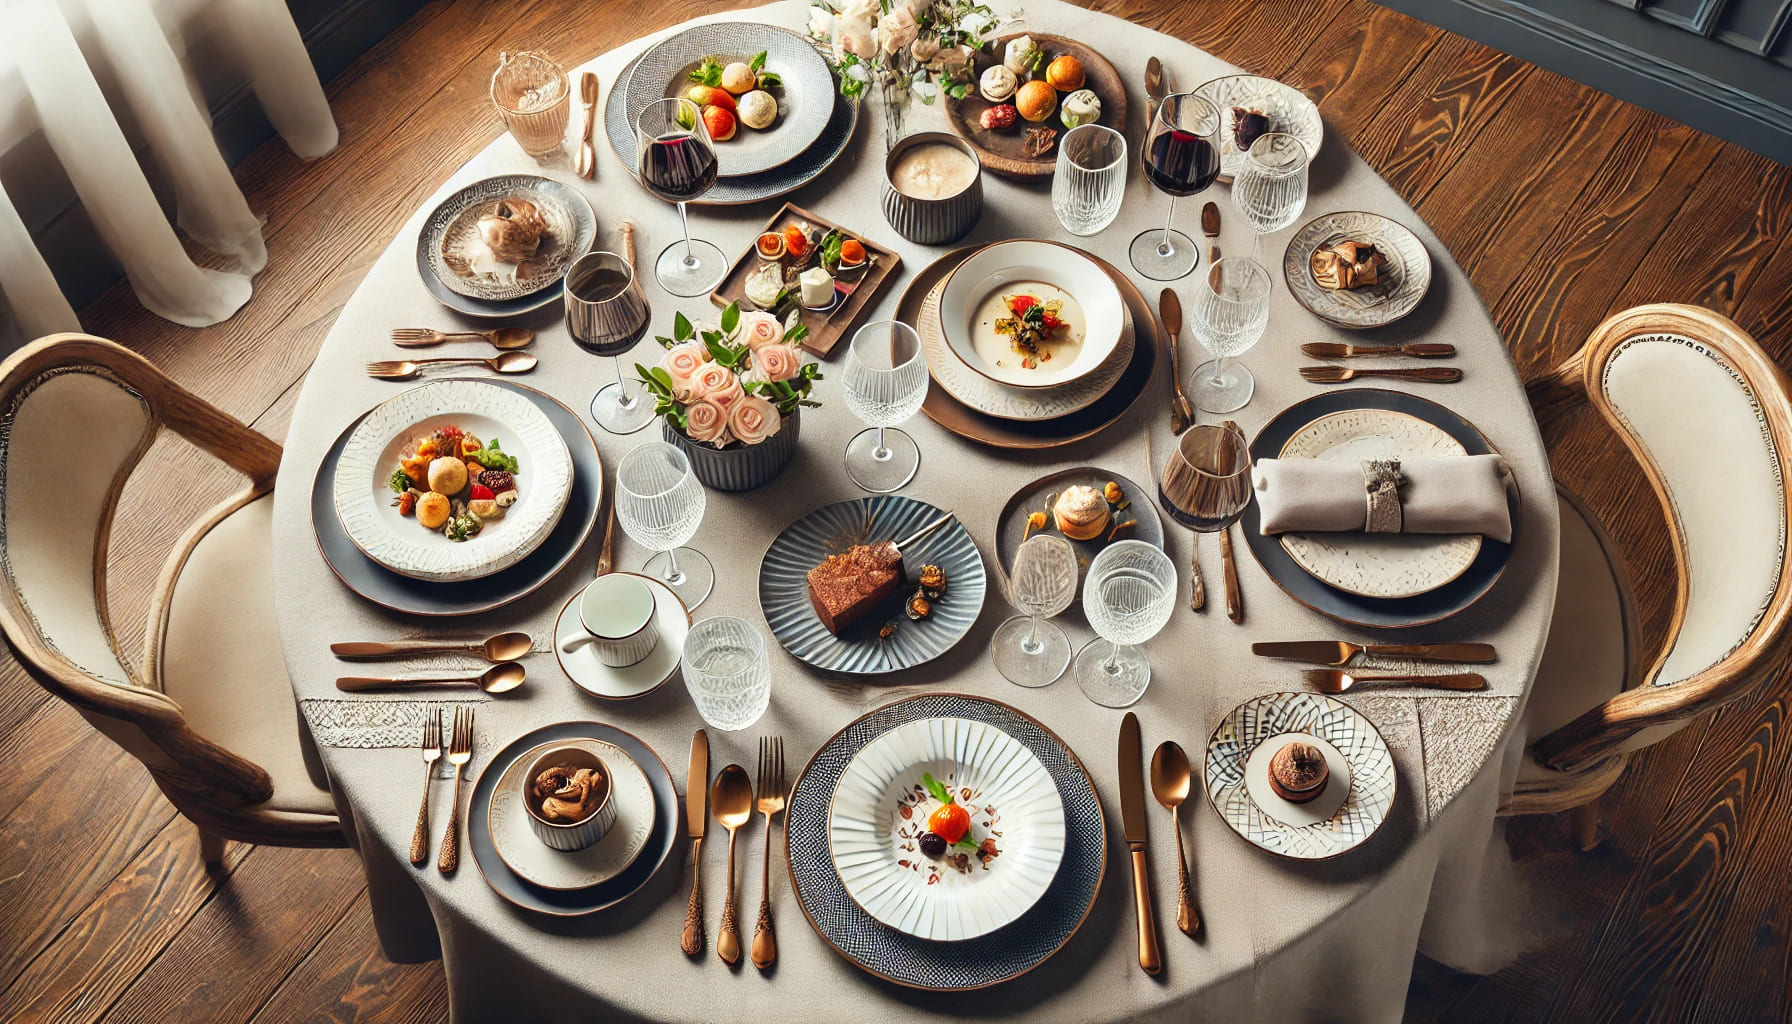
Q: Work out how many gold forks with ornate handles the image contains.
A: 3